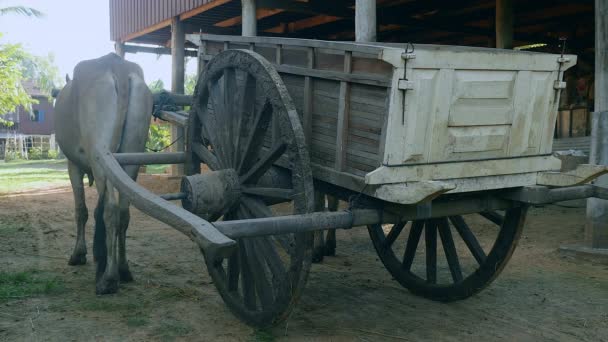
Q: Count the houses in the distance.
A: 1